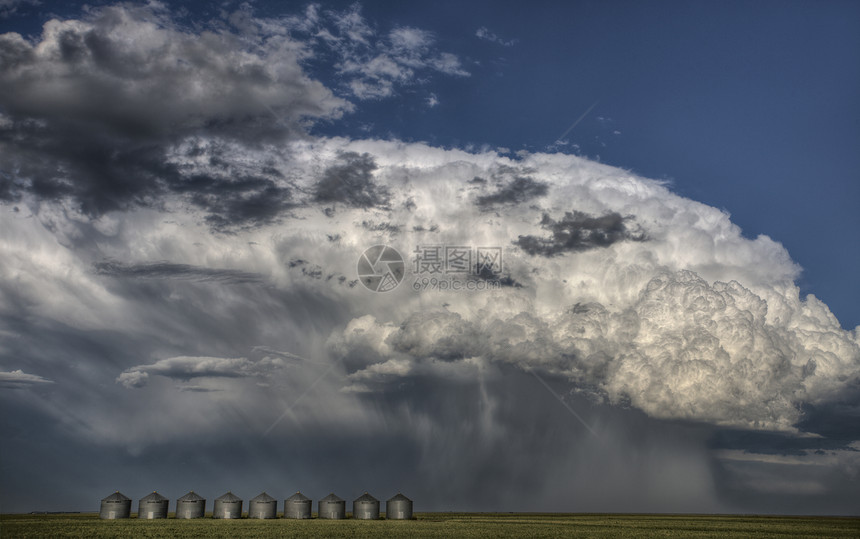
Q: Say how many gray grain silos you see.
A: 9